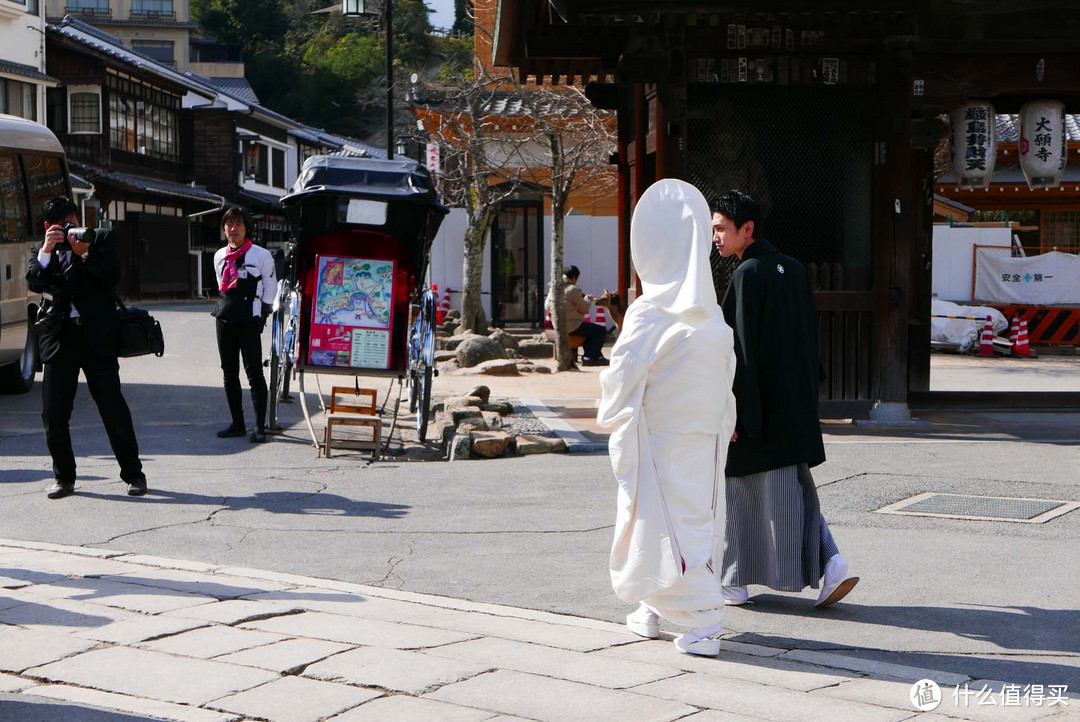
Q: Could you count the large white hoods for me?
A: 1